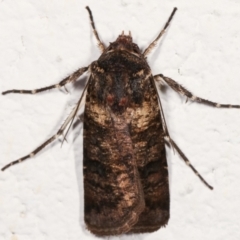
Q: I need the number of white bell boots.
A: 0